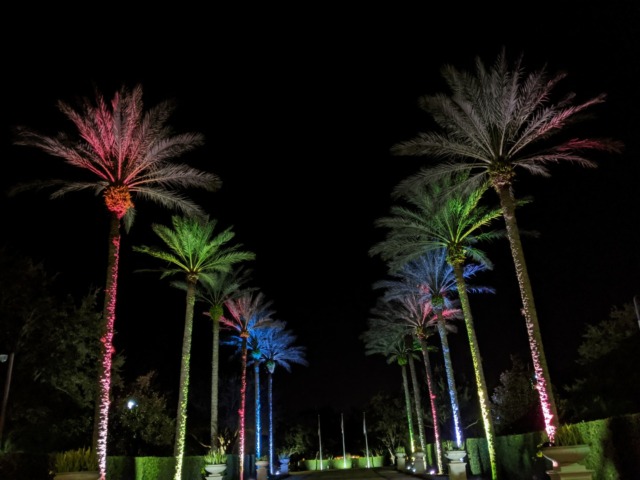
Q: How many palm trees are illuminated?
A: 12